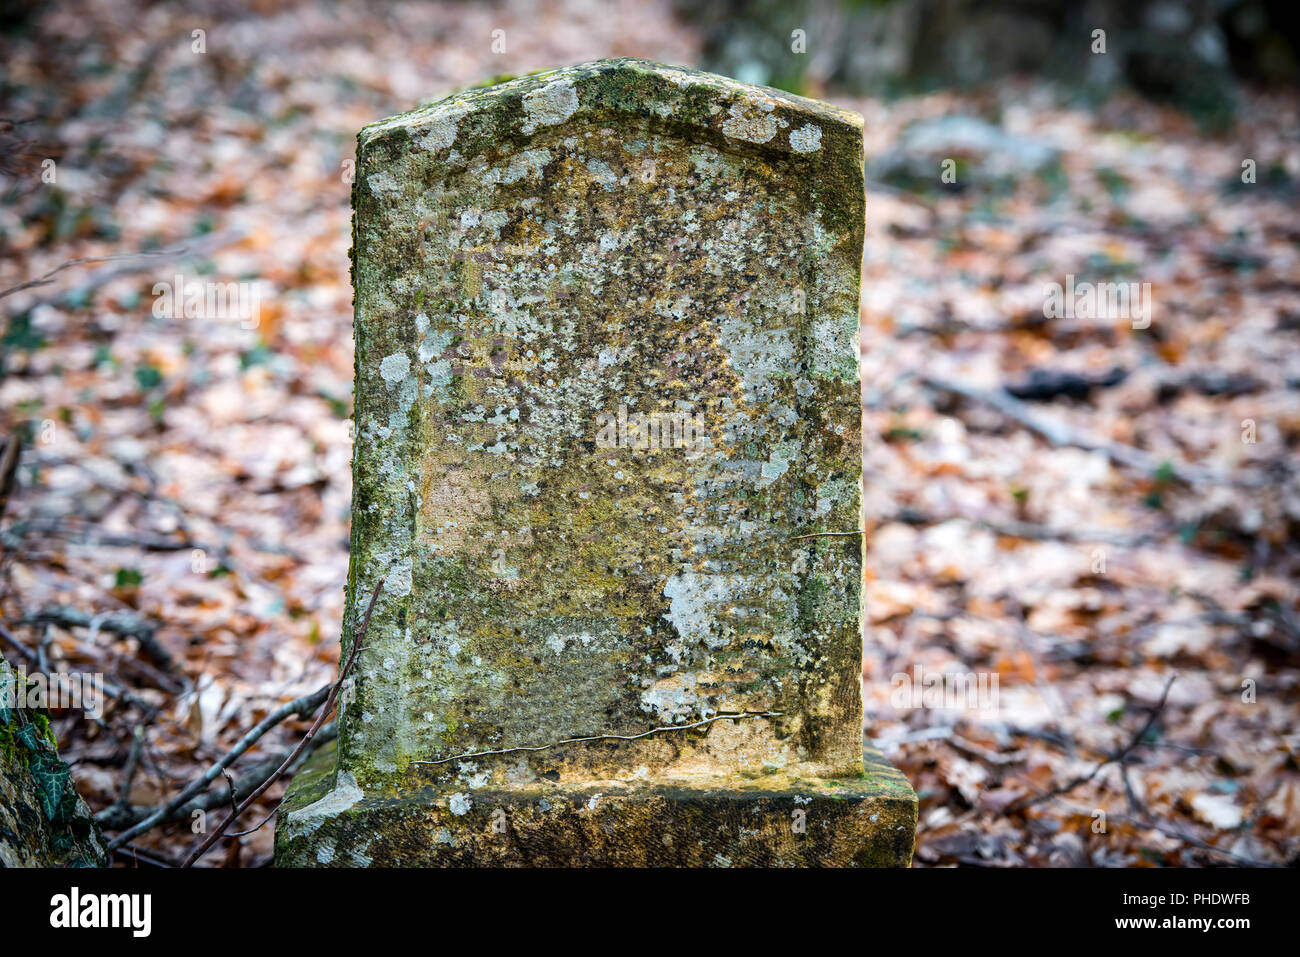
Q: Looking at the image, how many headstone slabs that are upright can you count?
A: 1